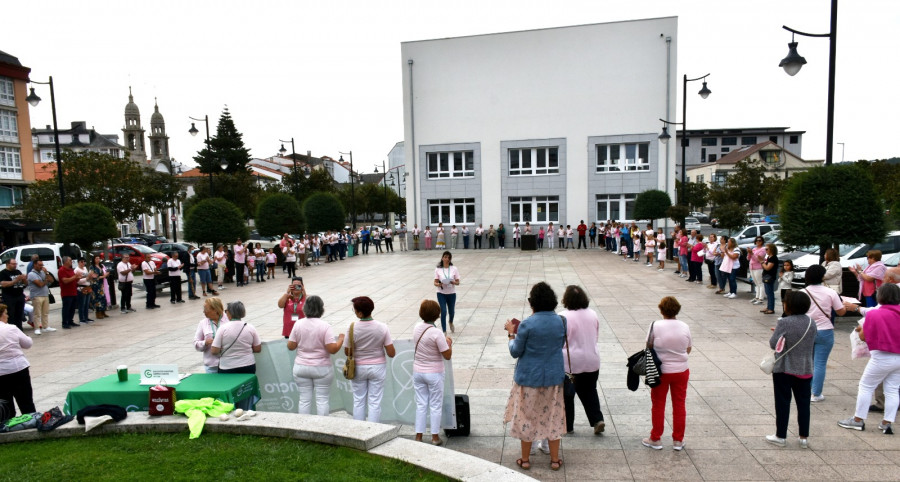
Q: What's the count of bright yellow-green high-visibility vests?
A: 1